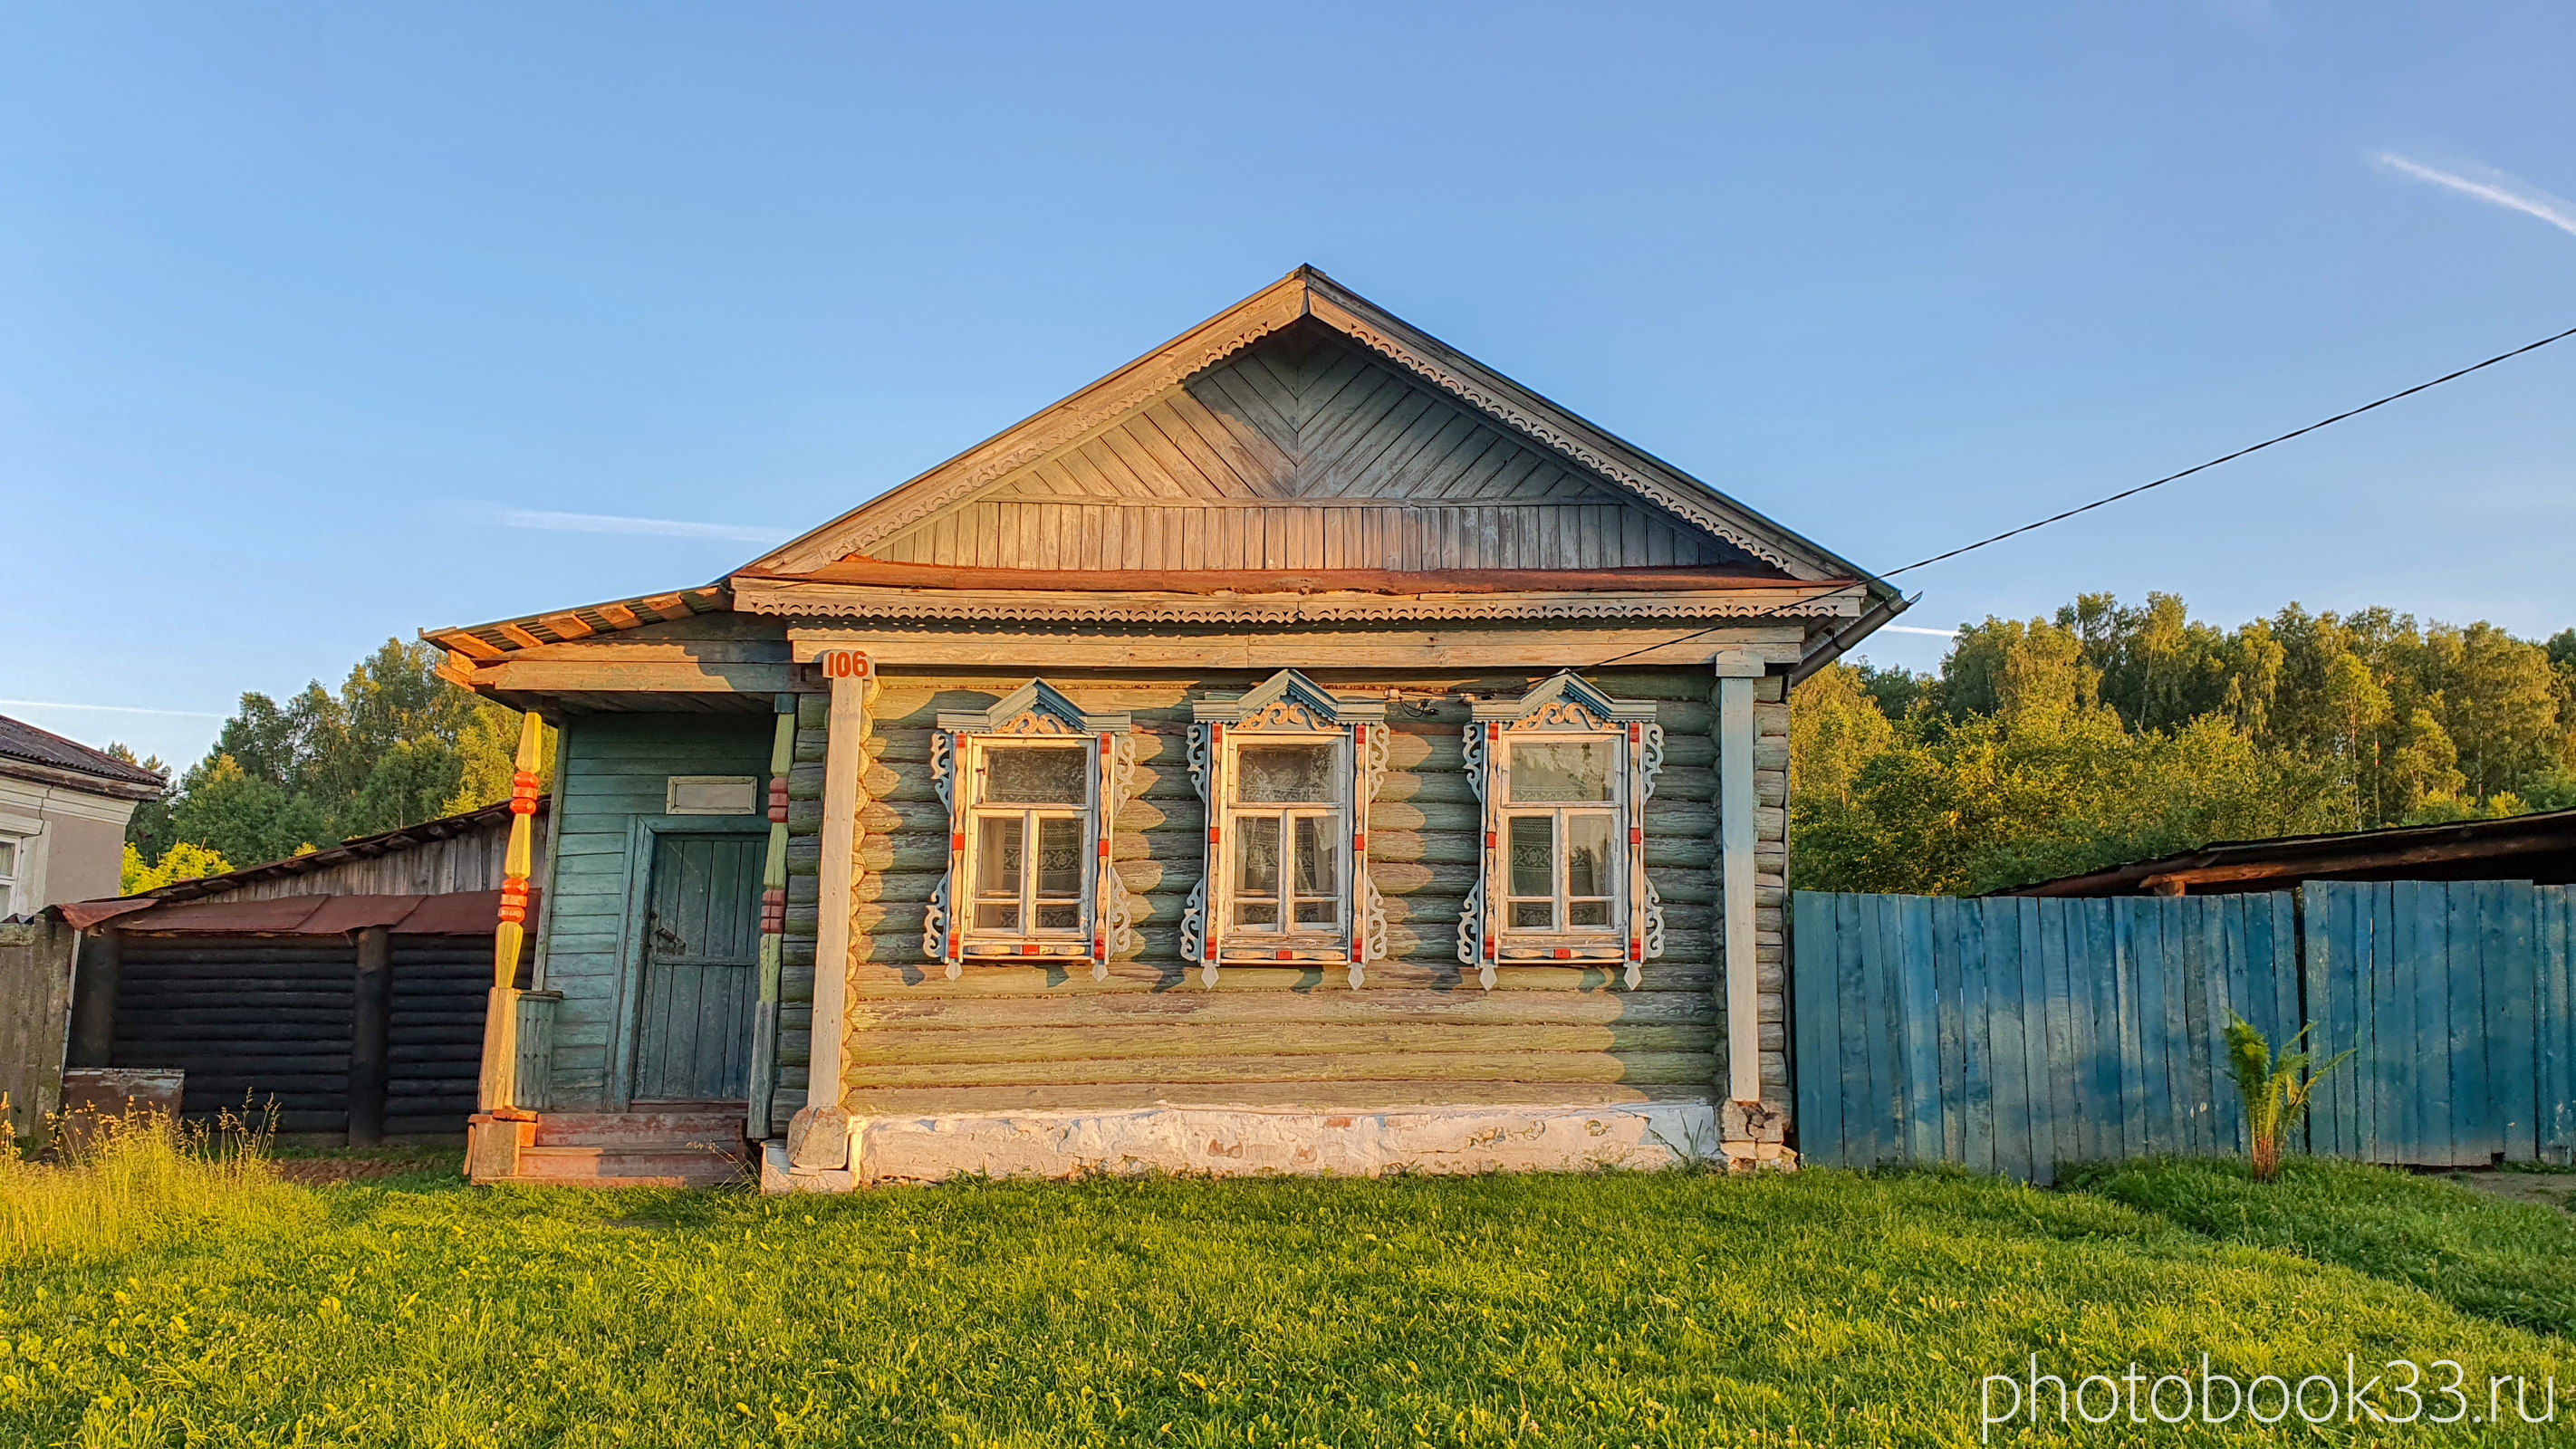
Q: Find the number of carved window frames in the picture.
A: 3